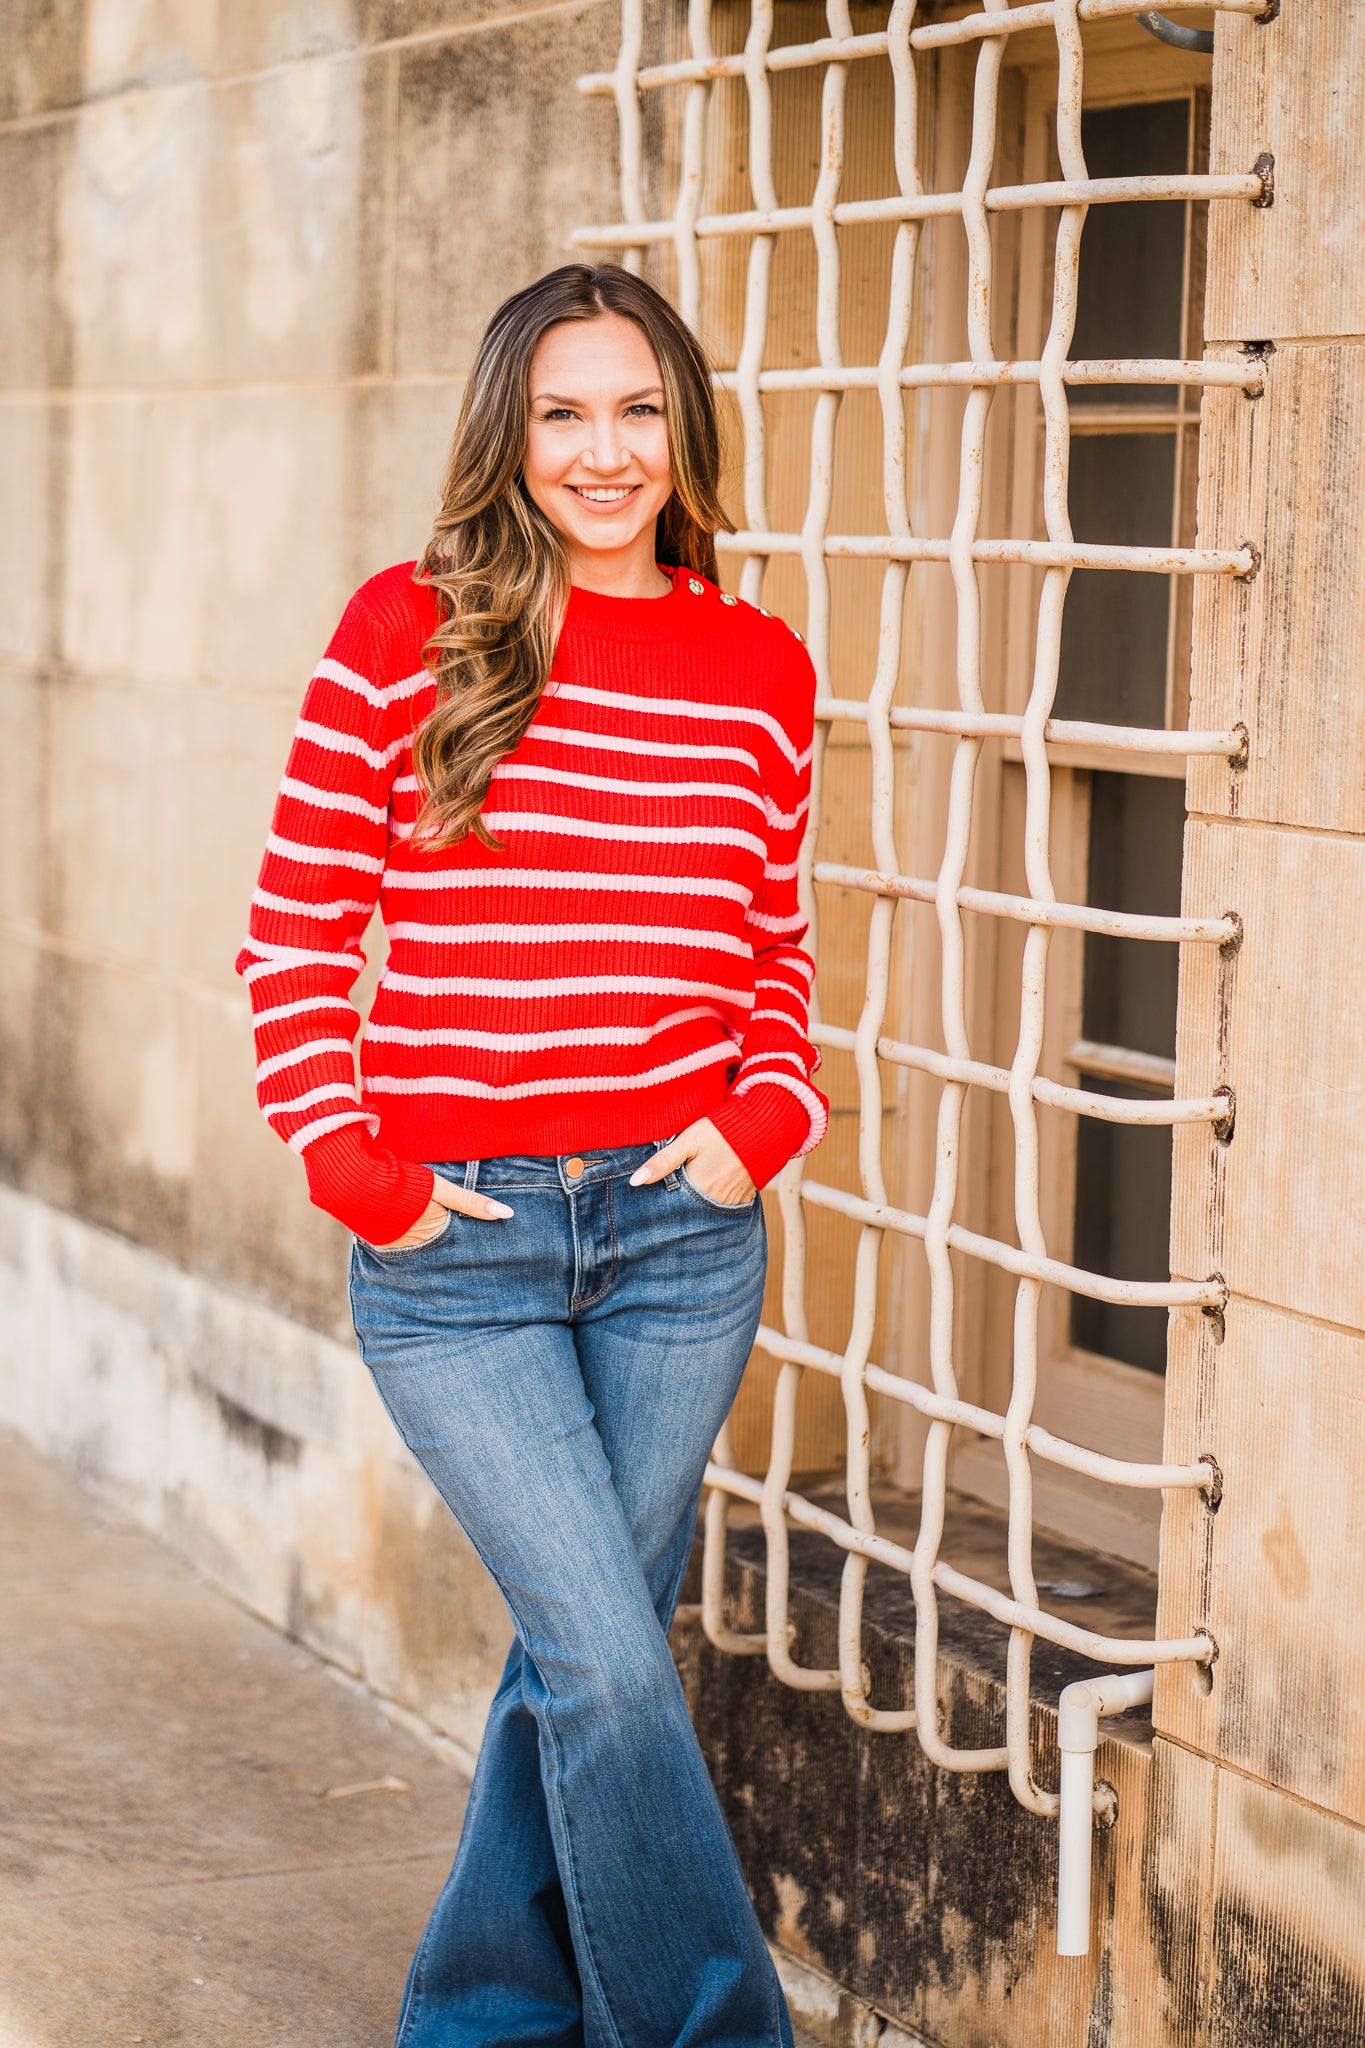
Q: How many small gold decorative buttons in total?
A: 4